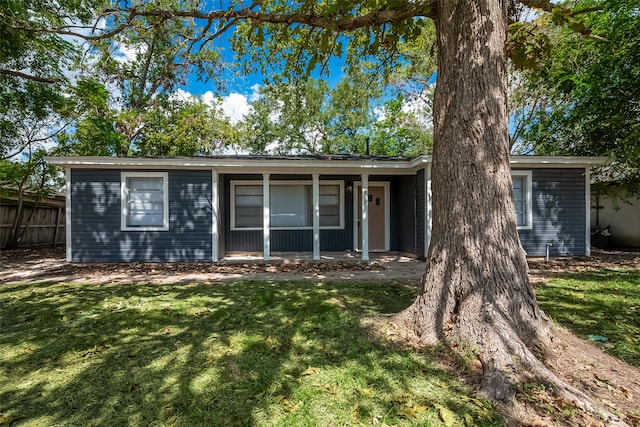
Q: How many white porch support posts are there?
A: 3